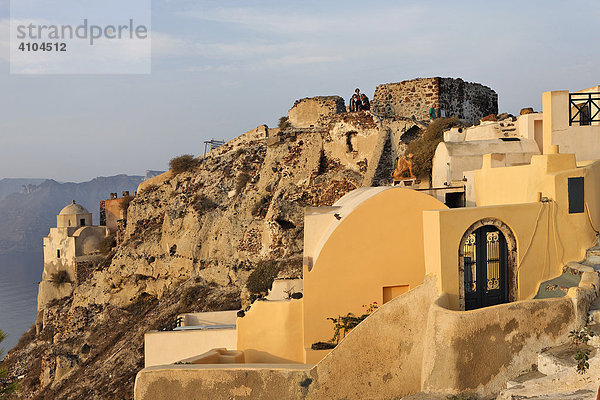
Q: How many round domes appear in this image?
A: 1